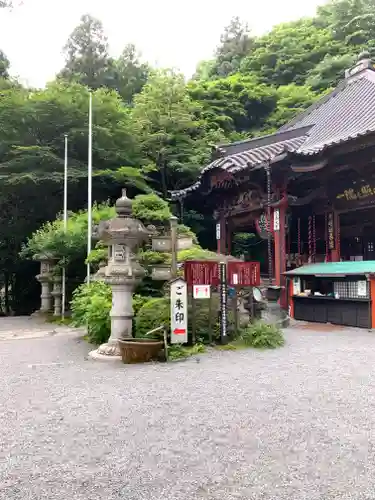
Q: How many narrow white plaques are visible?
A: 2